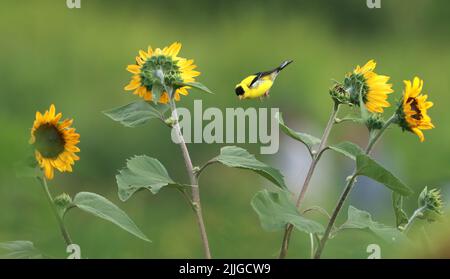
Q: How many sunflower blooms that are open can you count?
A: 4